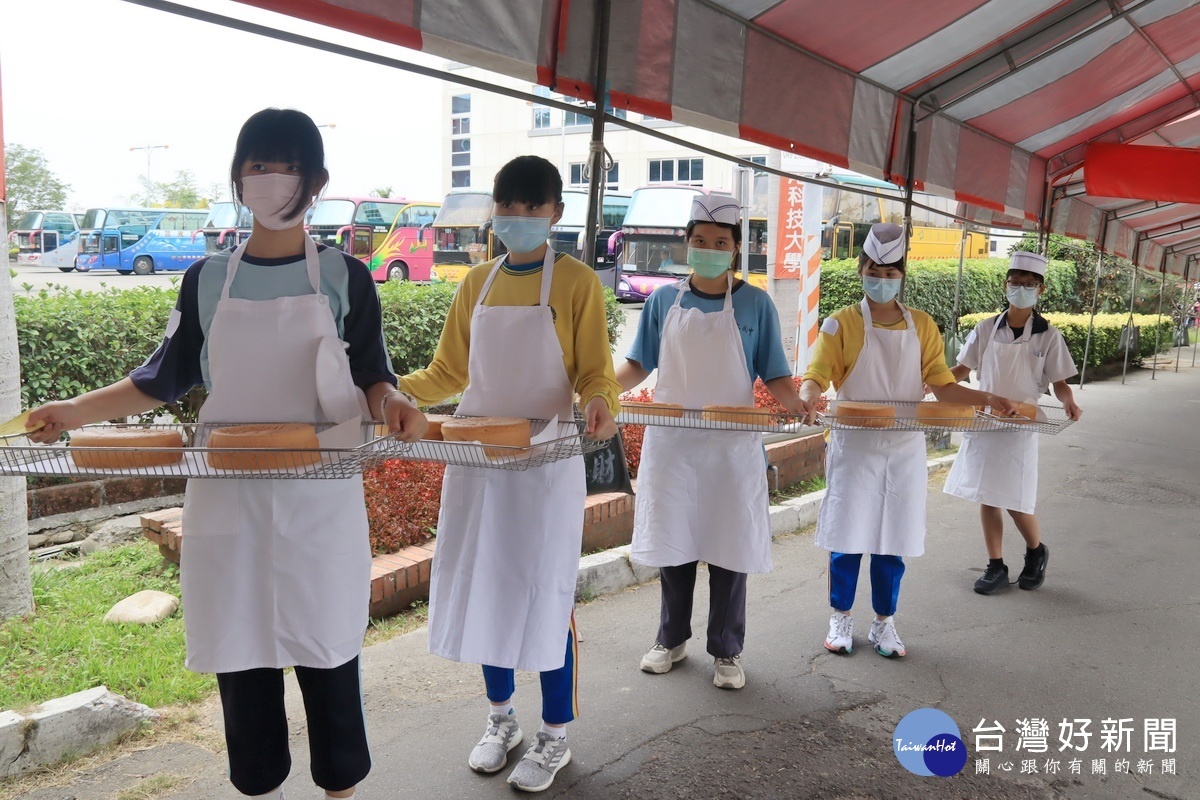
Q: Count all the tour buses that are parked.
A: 8